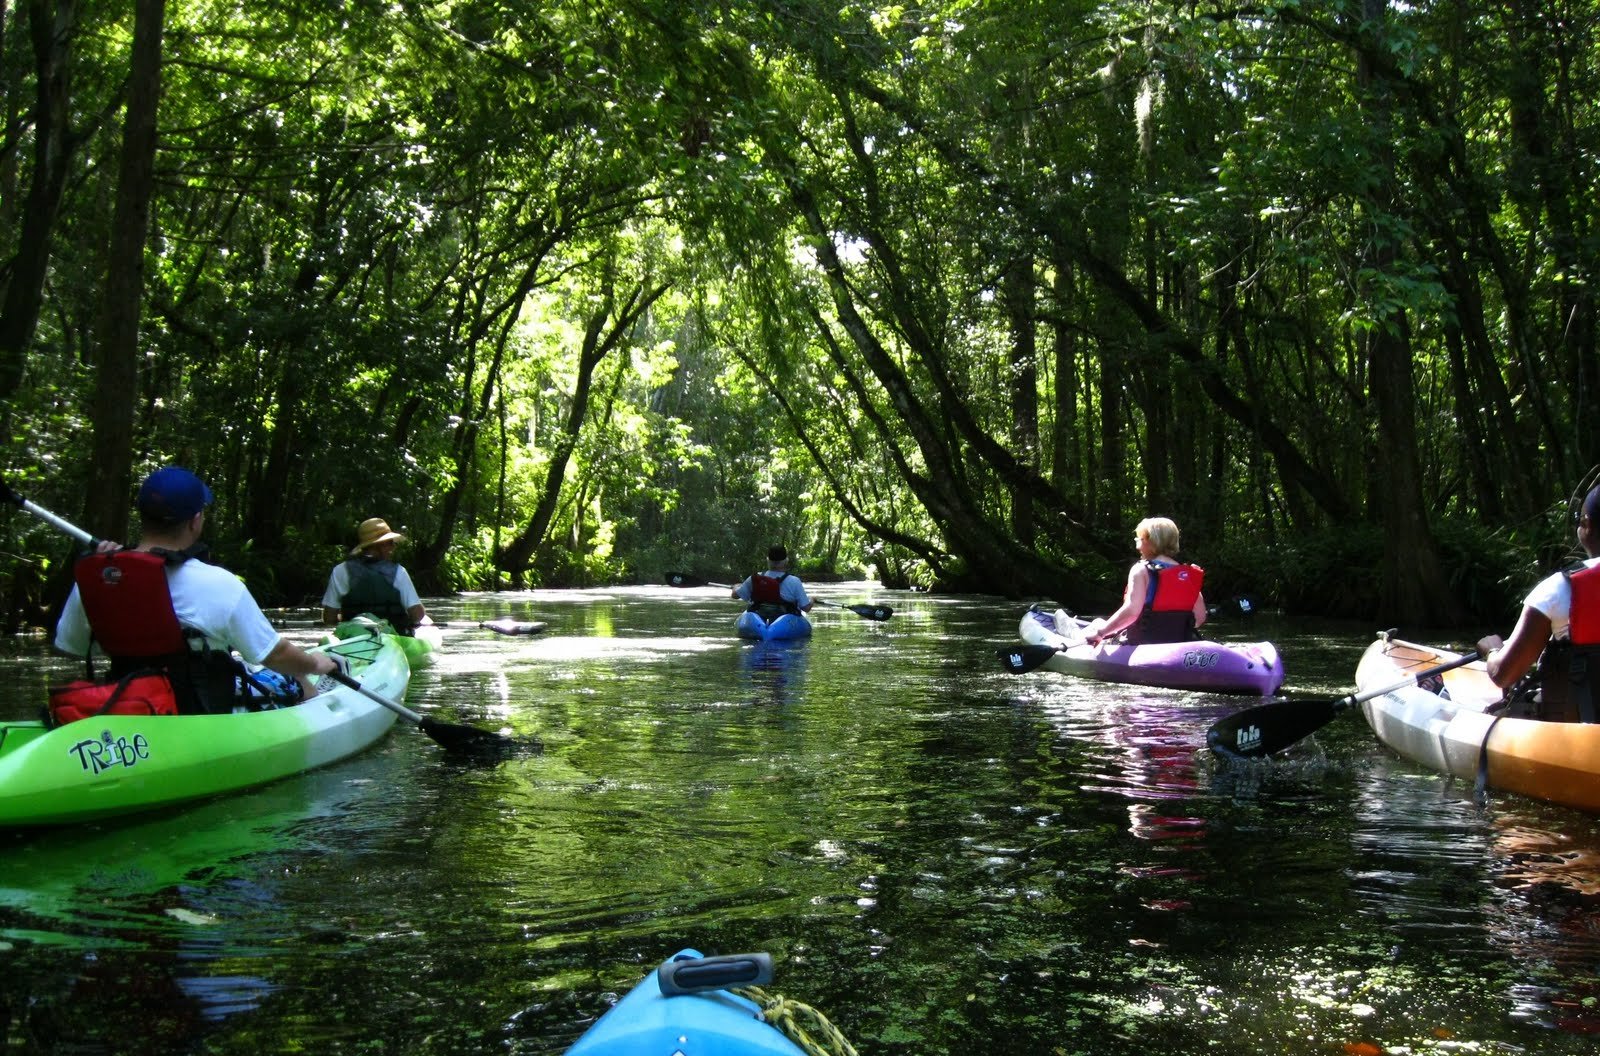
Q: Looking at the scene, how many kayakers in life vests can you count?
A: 5